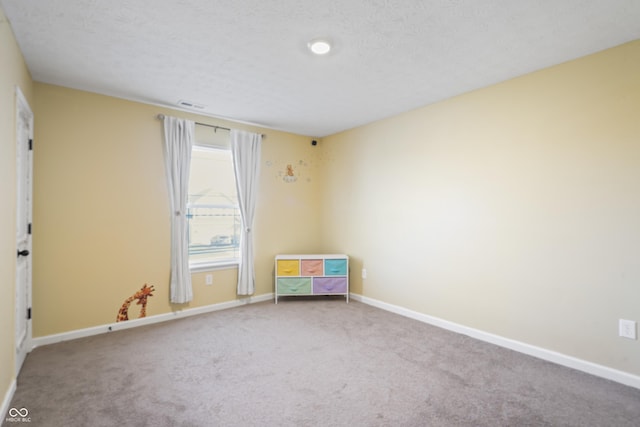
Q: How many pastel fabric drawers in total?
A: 5